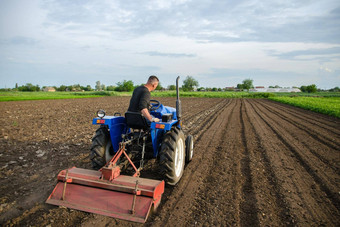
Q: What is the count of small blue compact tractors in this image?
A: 1